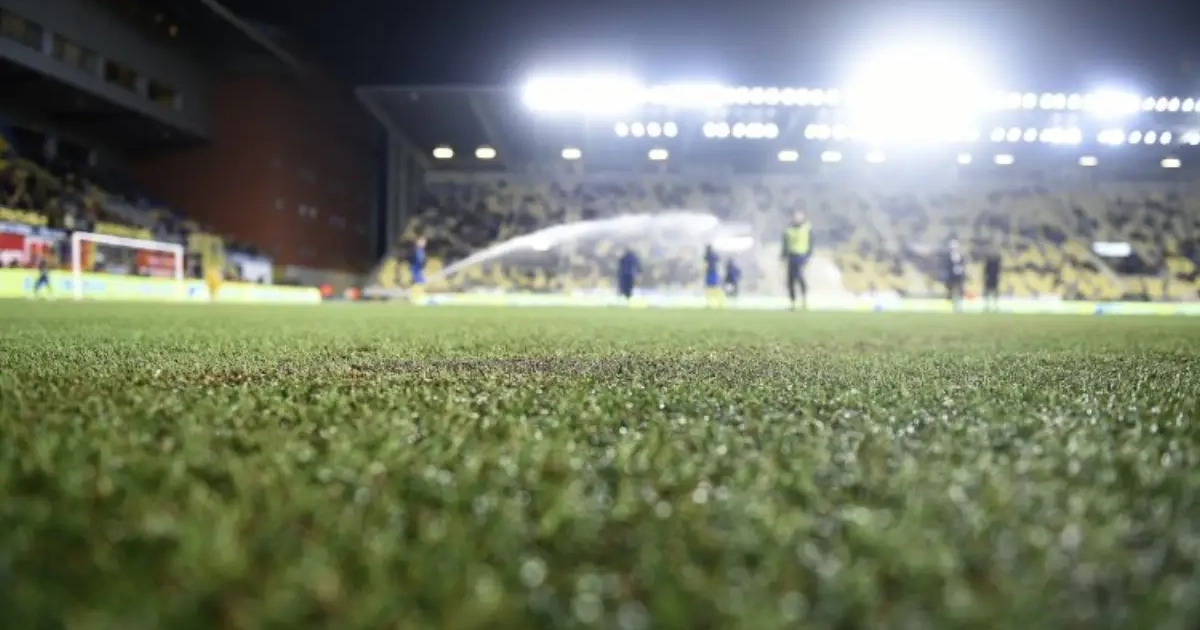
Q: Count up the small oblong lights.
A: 11